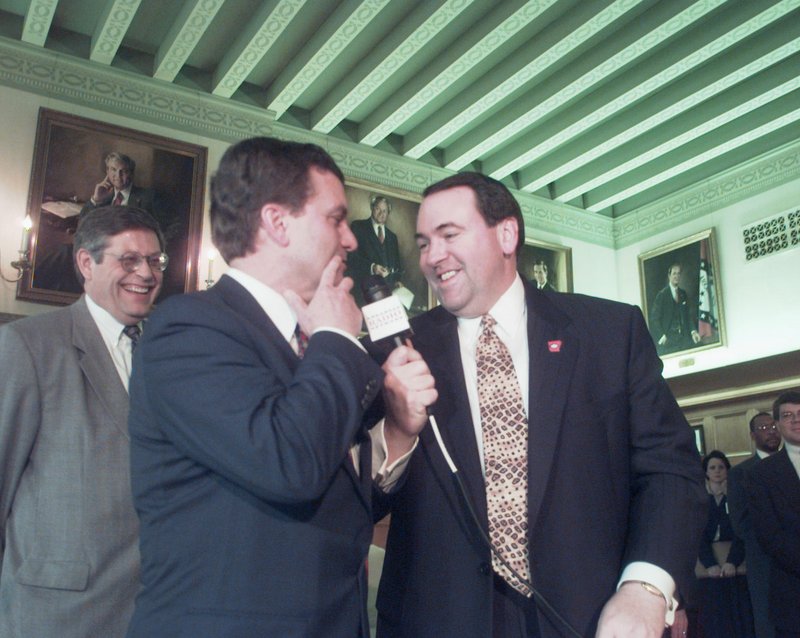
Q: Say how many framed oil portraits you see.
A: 4